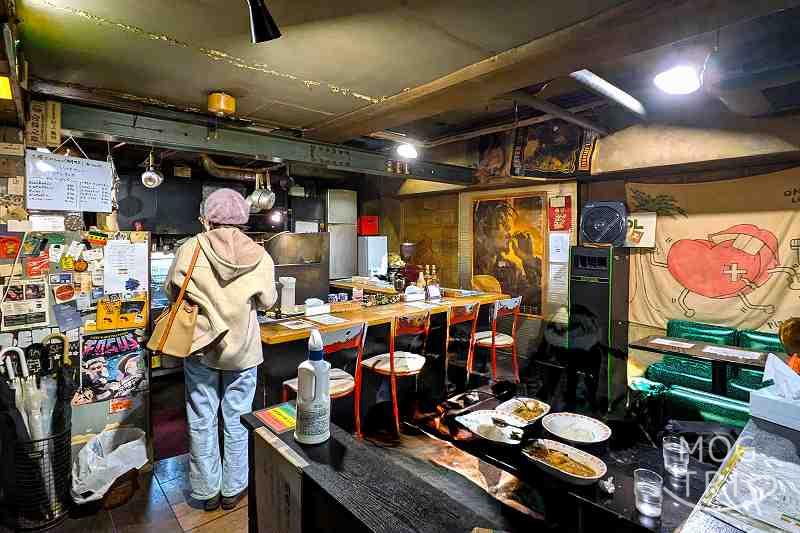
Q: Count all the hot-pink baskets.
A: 0